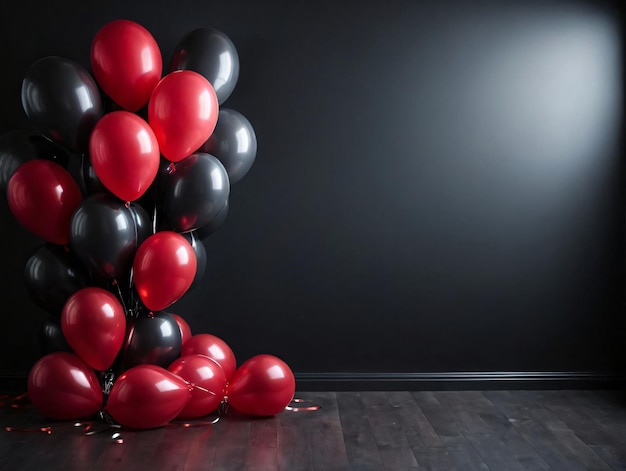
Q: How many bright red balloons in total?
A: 12